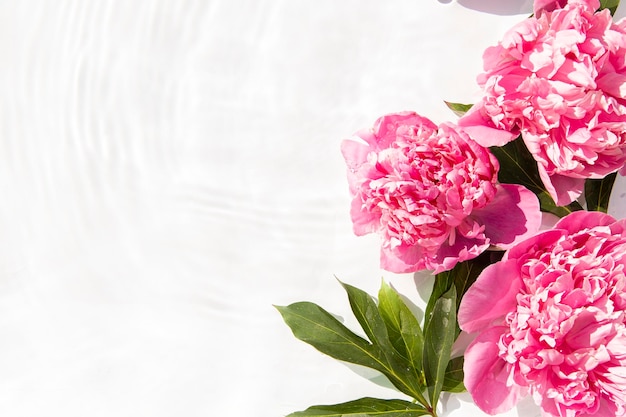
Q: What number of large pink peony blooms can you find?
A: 3